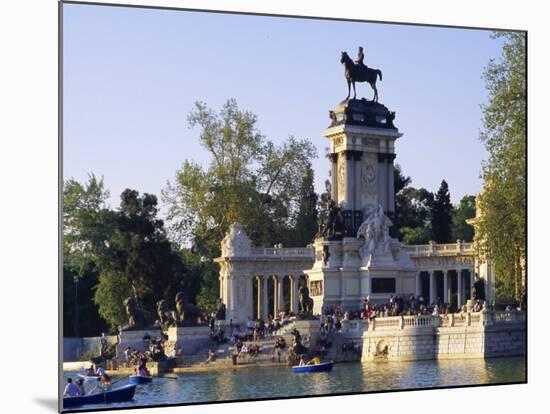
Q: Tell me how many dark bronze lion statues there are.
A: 4